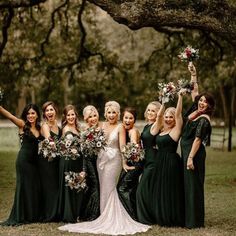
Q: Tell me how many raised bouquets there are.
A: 4